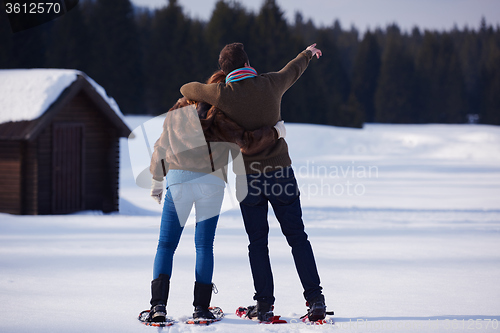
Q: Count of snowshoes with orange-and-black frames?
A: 2